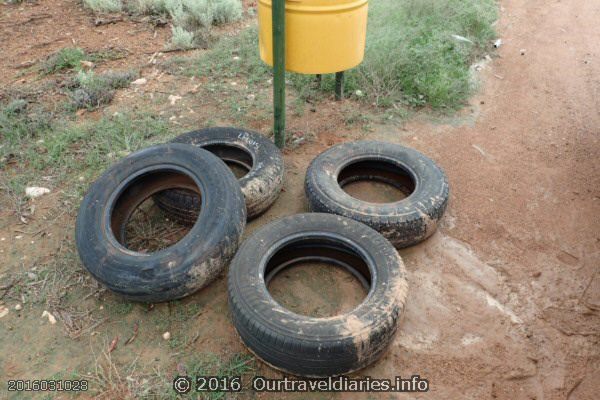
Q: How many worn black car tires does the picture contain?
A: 4